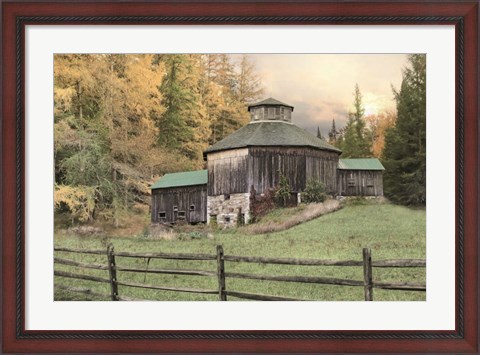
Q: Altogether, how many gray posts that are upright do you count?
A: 3